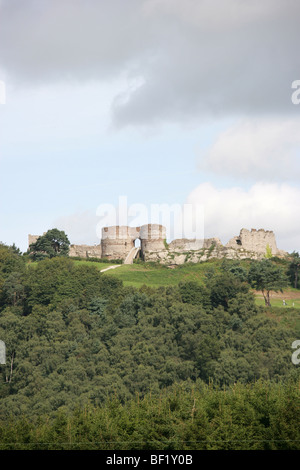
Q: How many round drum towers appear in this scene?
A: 2